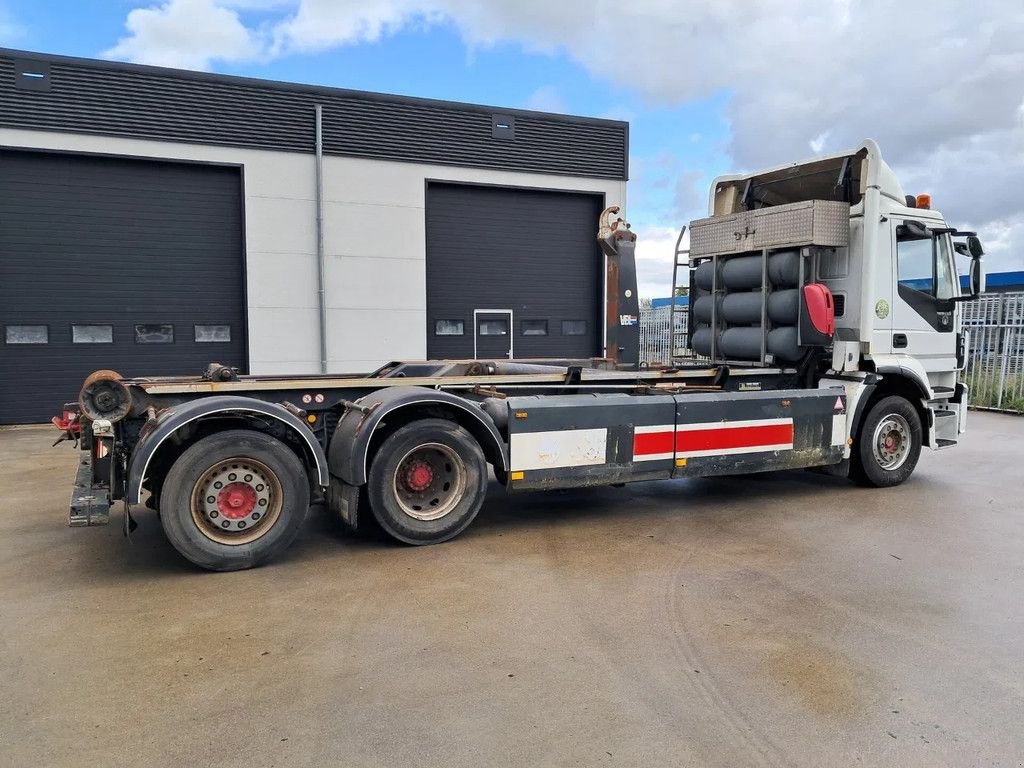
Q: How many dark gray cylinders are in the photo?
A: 9